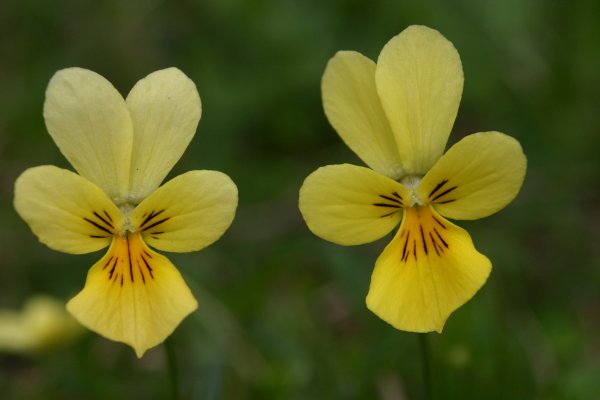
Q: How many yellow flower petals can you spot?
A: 10